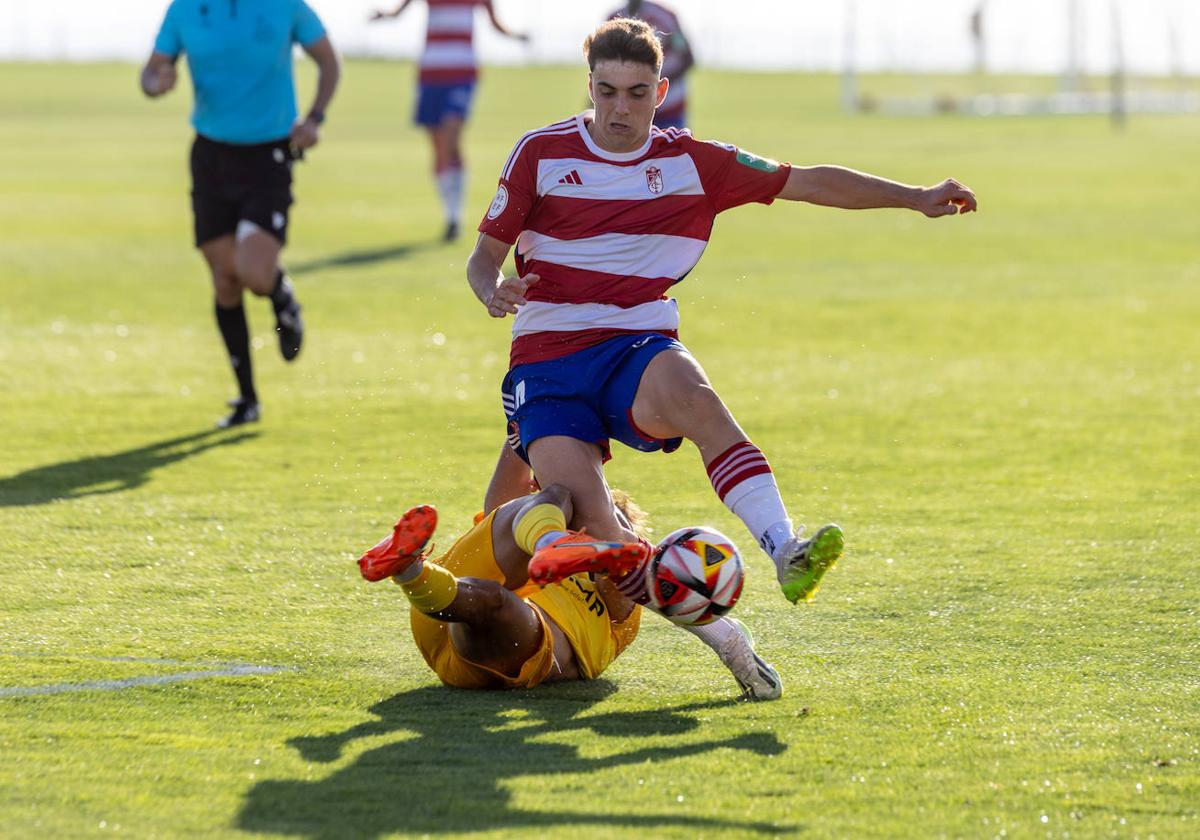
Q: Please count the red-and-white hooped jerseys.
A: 3